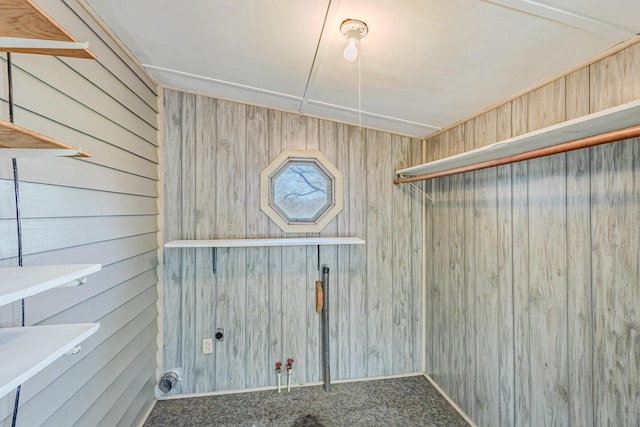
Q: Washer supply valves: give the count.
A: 2